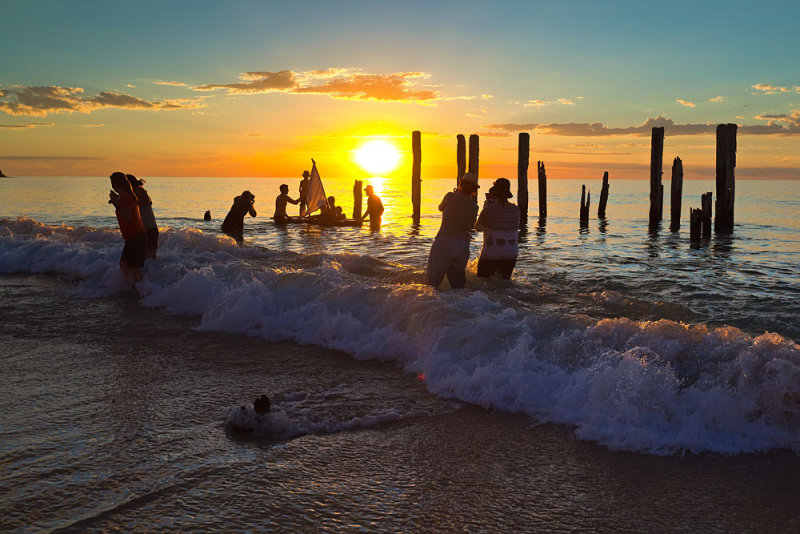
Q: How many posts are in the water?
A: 13